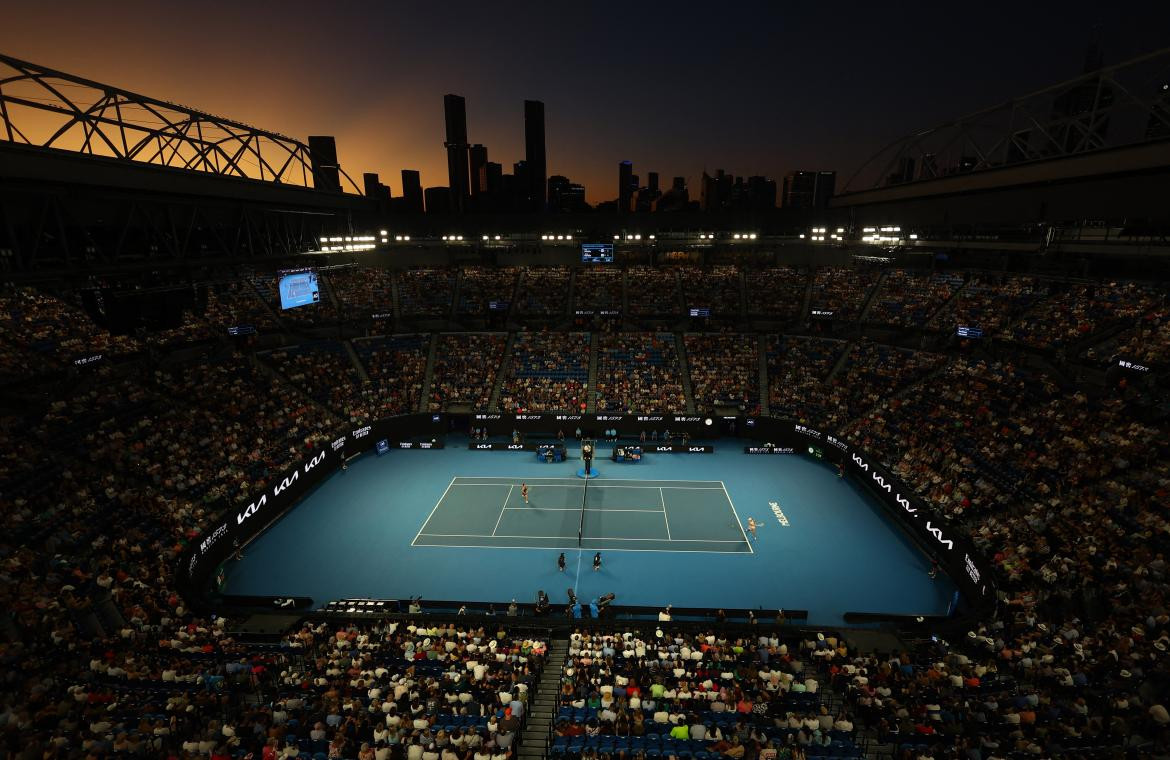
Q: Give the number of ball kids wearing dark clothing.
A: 2